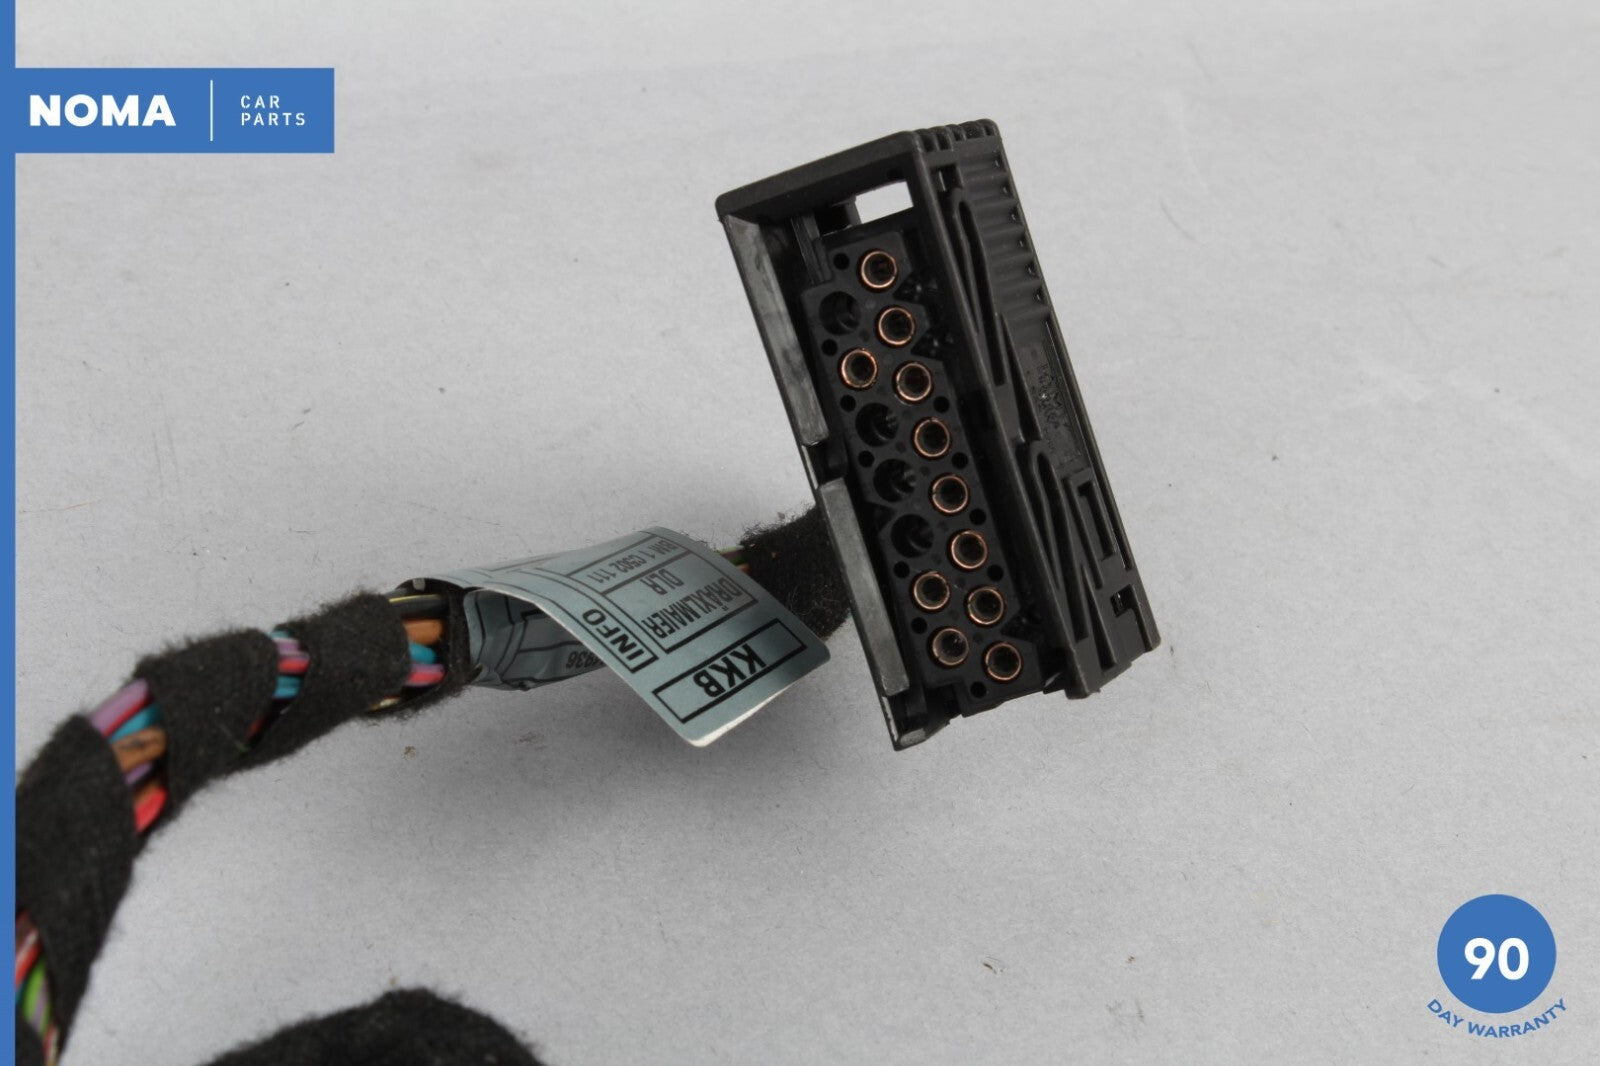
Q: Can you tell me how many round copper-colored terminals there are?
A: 11